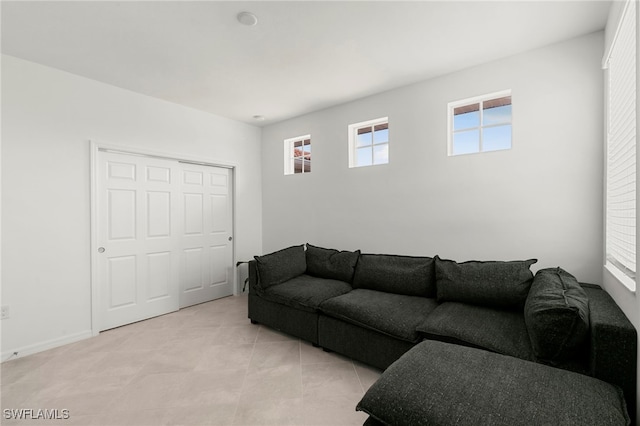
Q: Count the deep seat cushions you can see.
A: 4